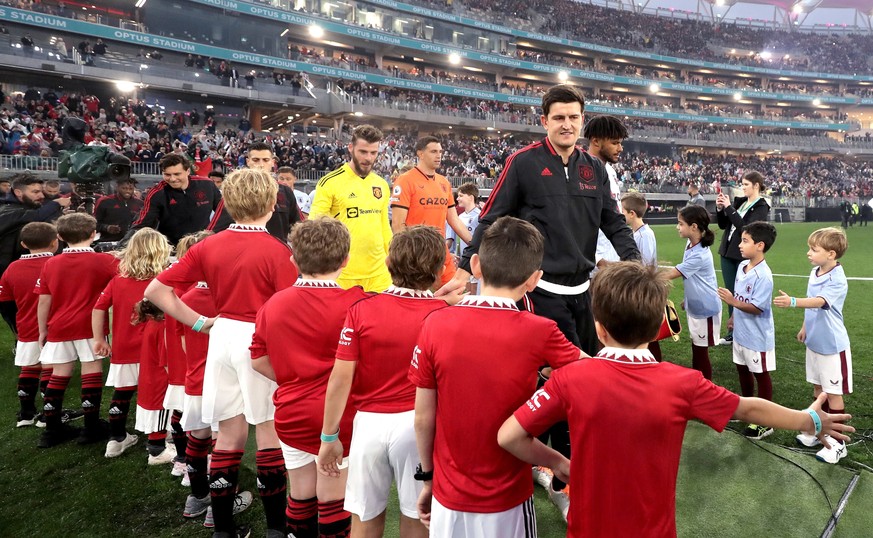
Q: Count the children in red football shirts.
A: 11